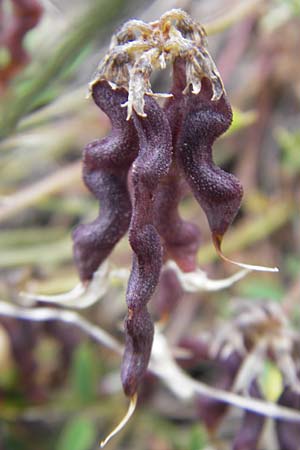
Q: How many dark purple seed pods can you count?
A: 4